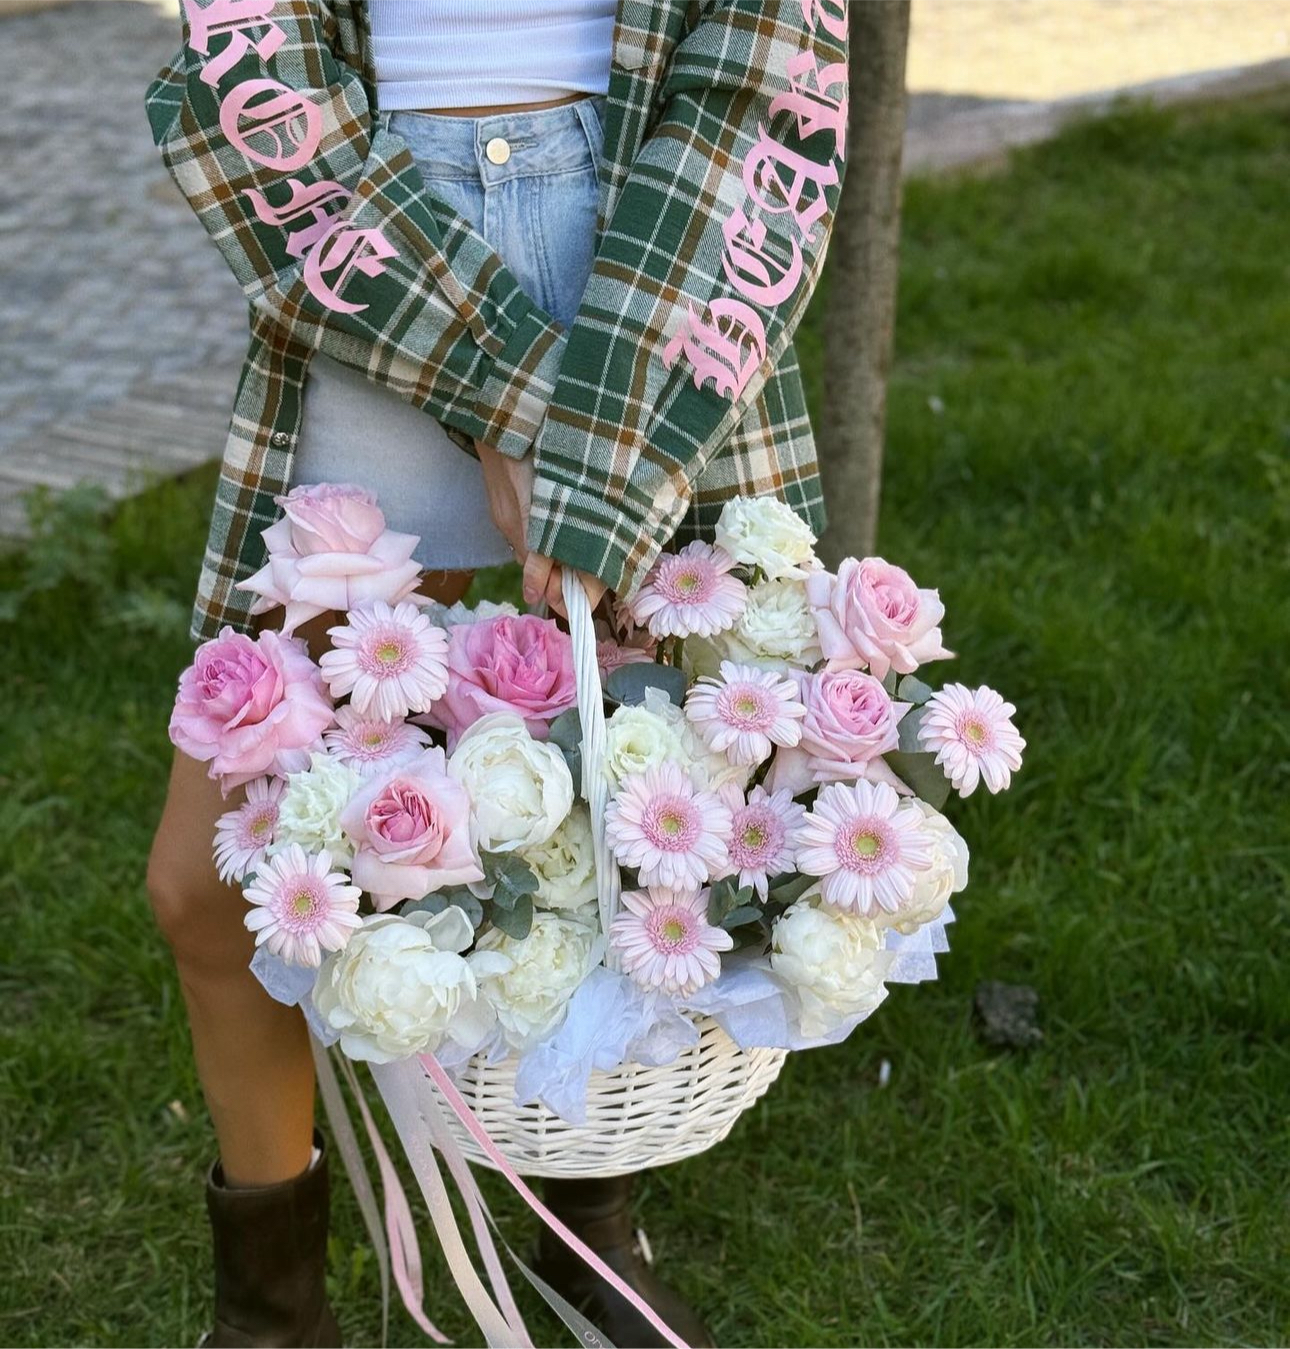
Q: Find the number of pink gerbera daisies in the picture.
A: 11